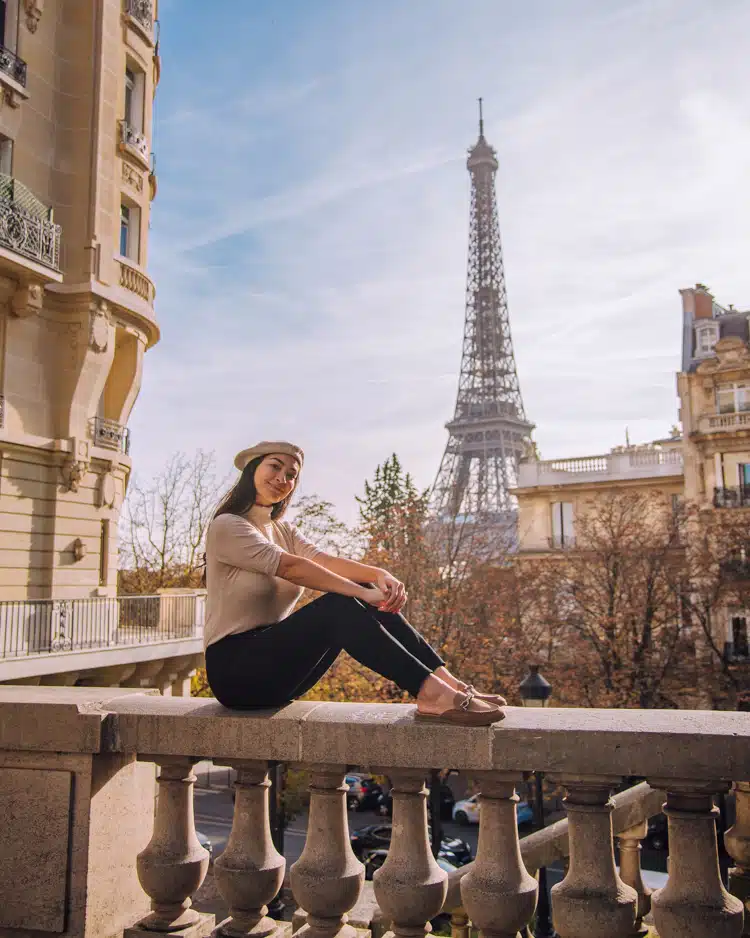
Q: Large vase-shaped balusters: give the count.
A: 7